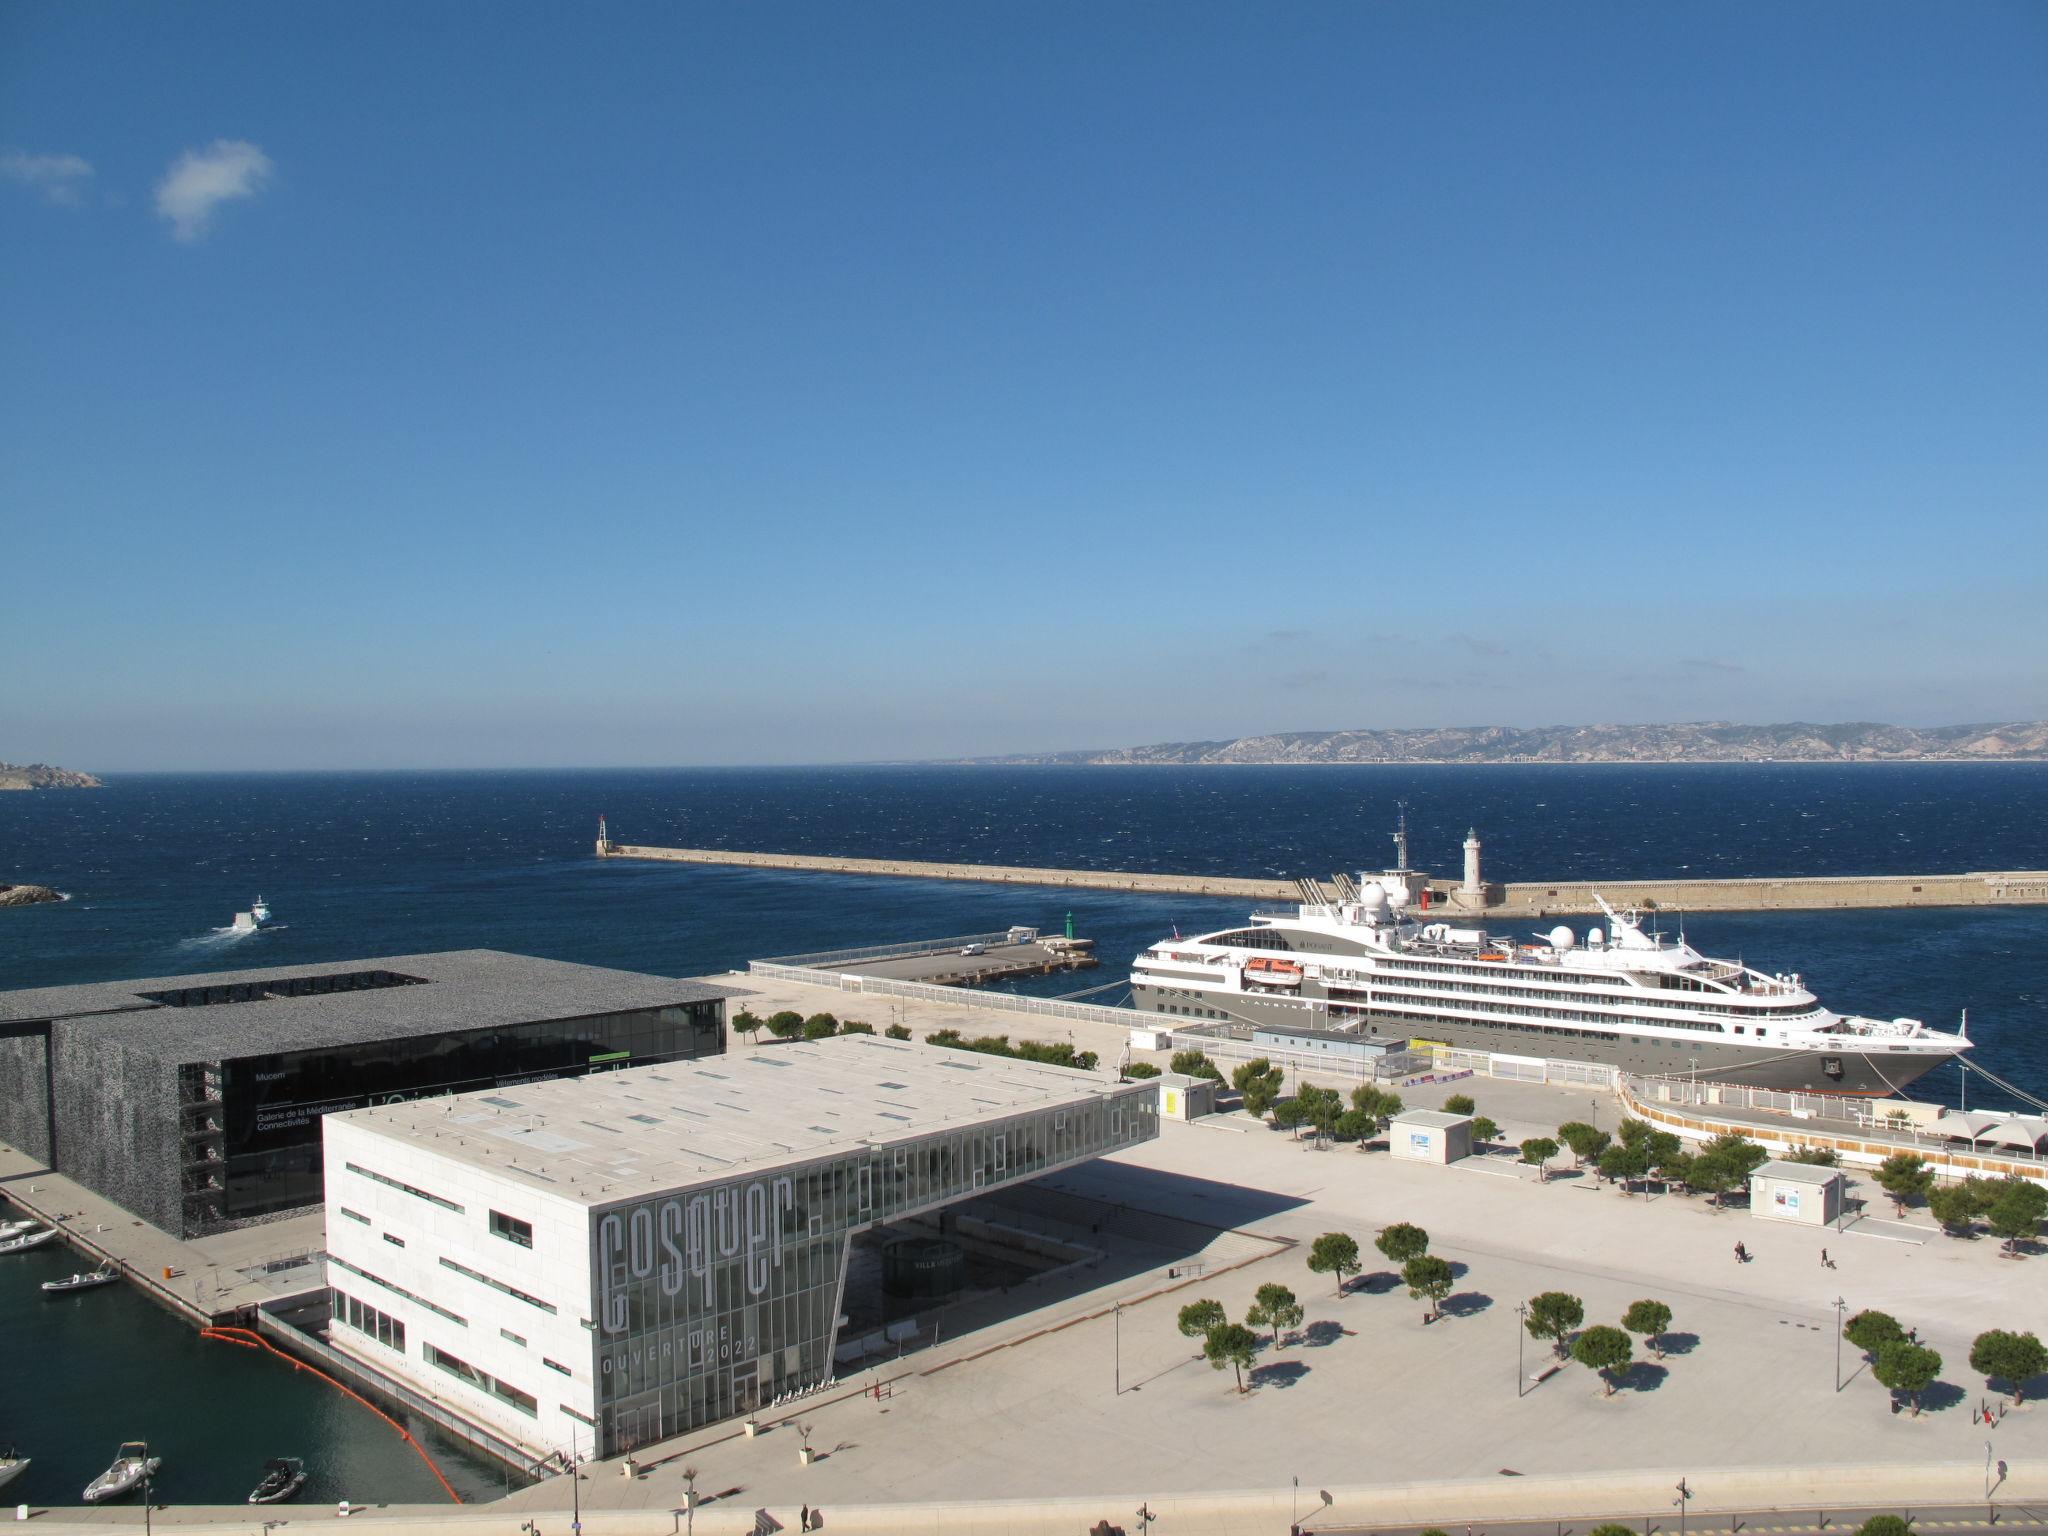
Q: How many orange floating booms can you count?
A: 1